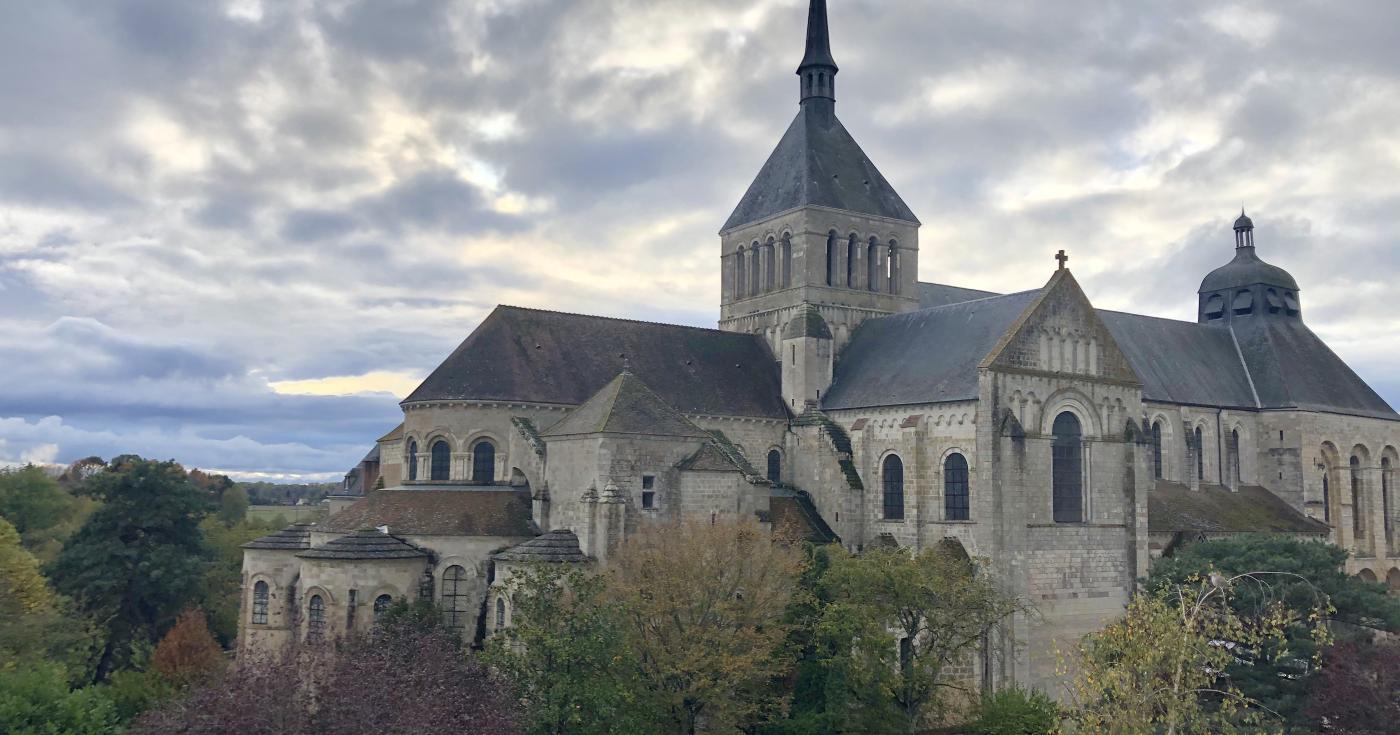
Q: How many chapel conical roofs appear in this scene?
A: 3